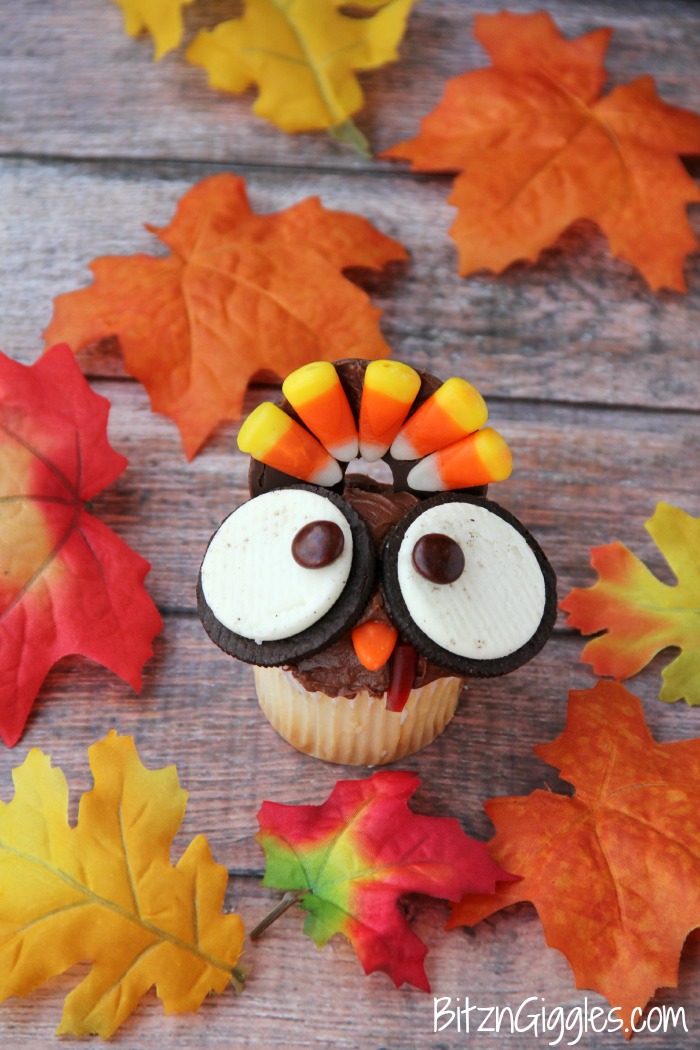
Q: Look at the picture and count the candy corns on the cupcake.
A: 5